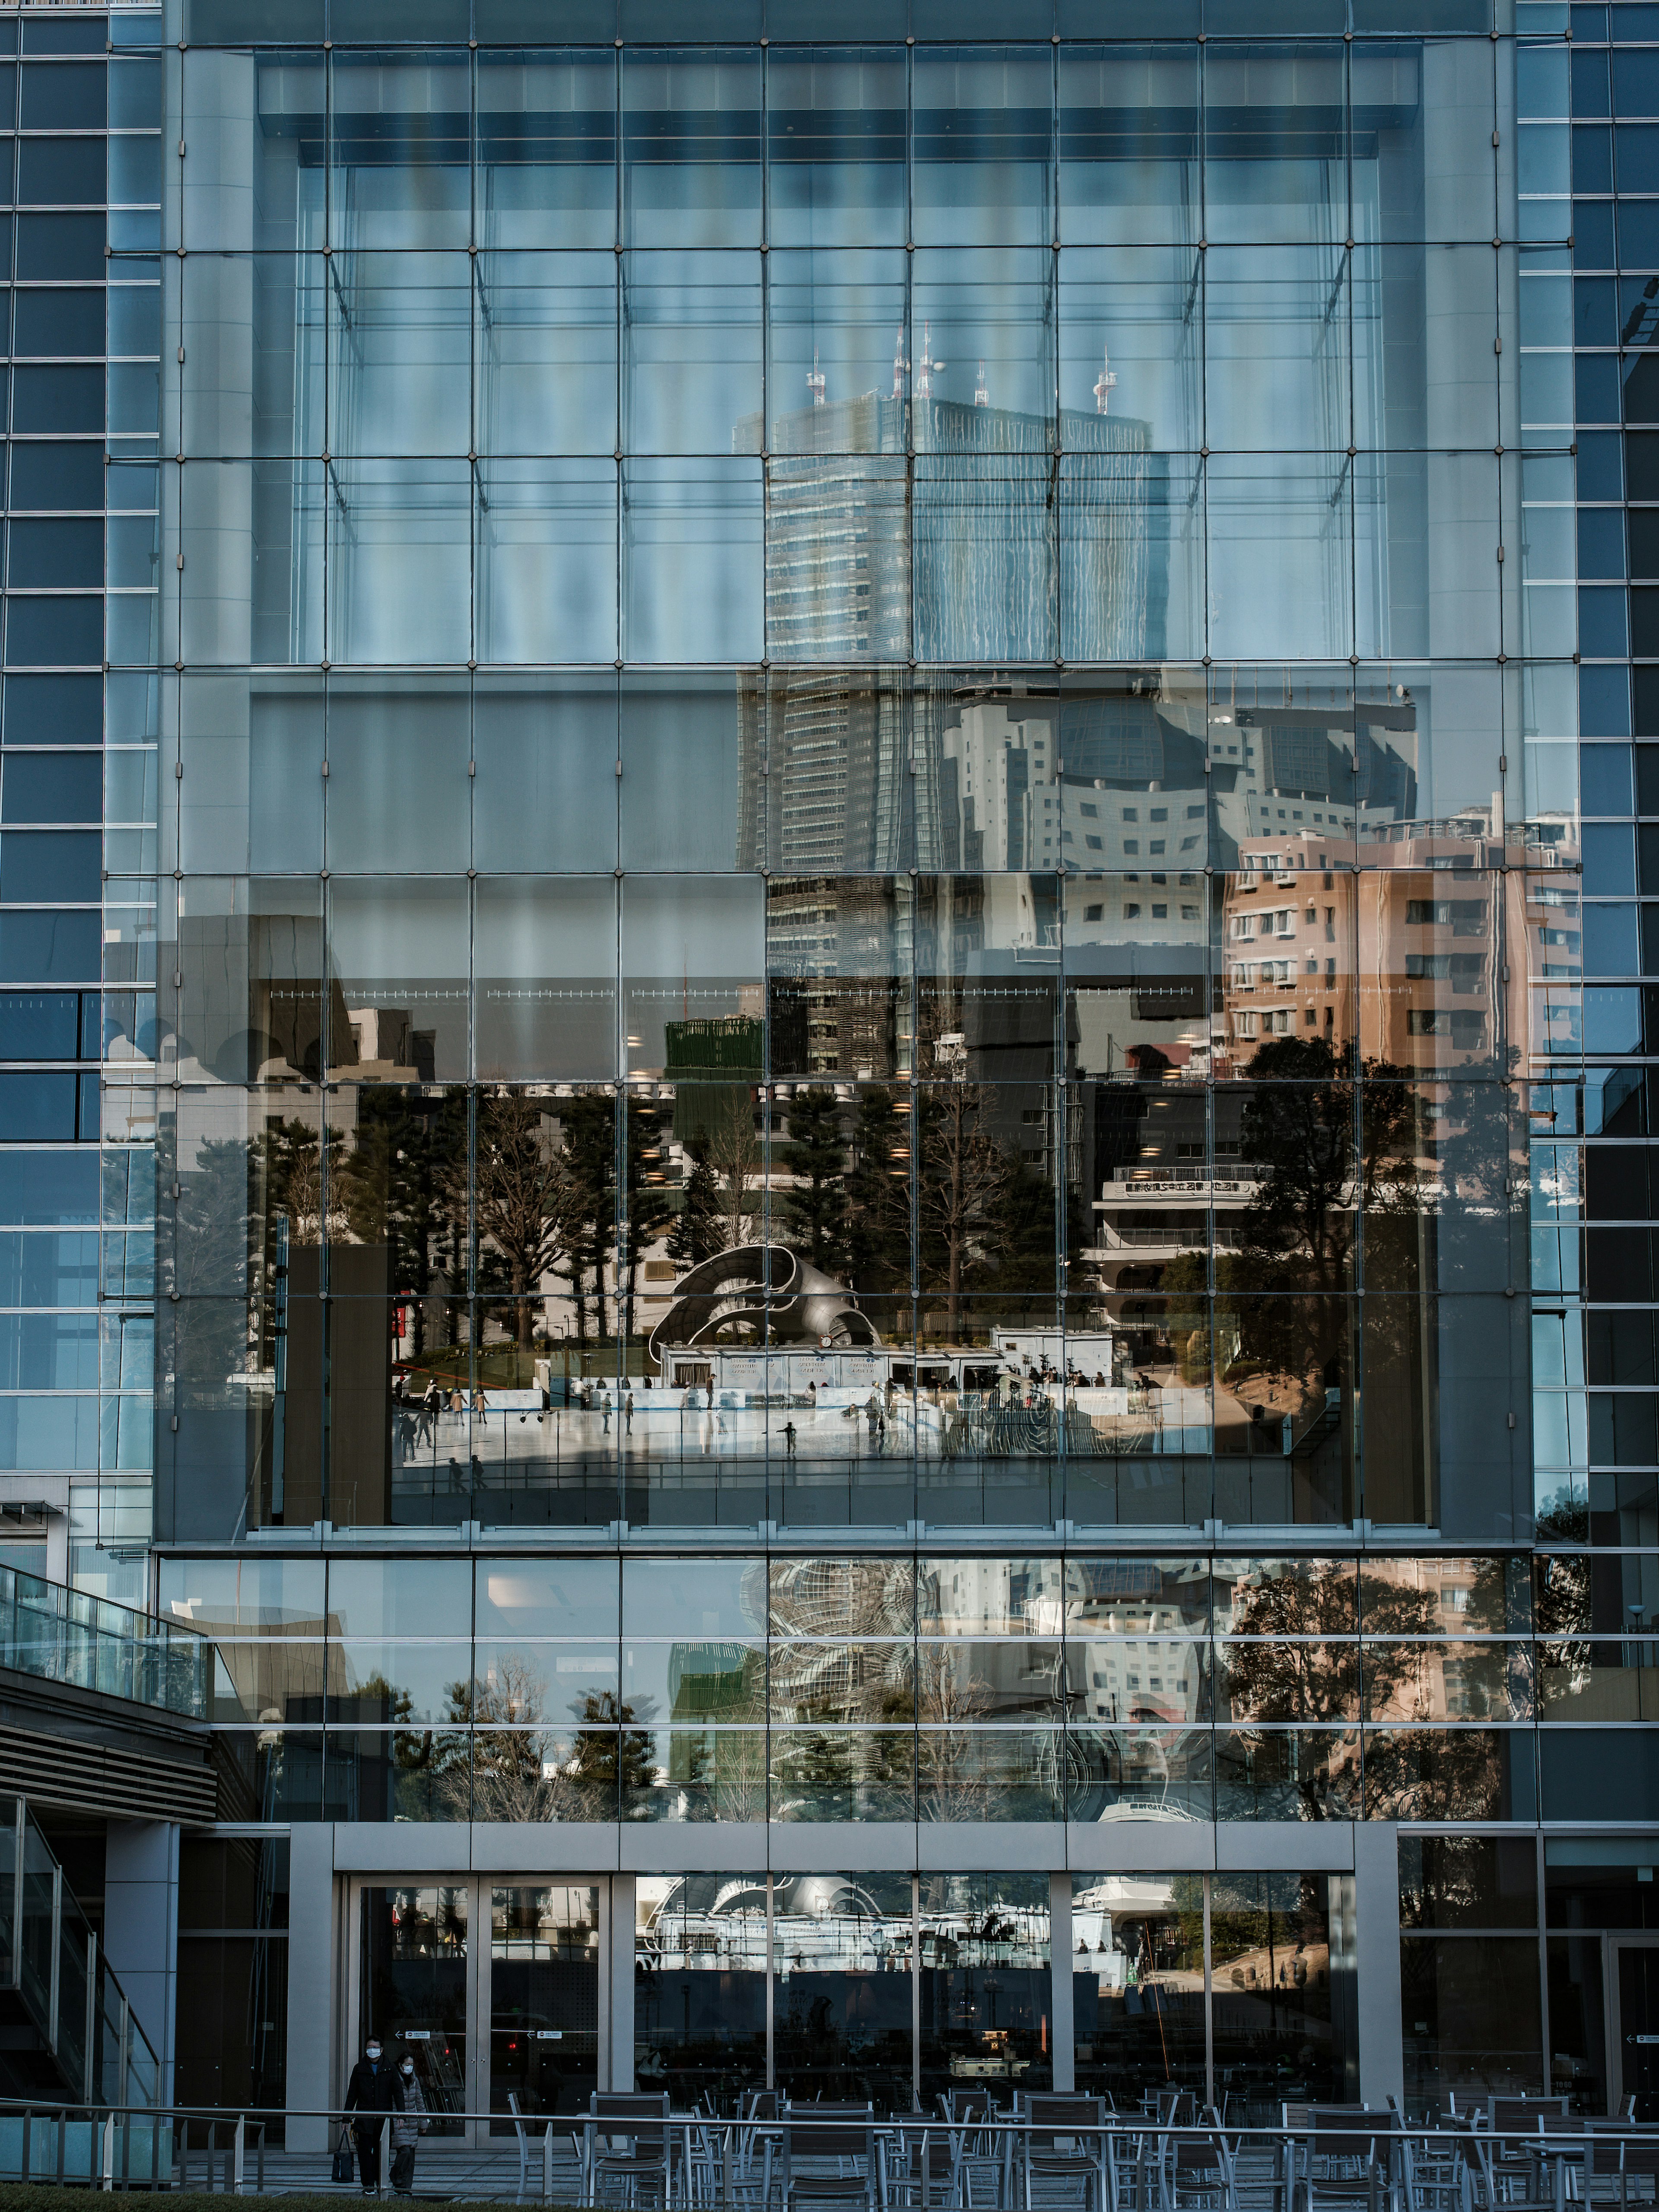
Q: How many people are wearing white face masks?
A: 2